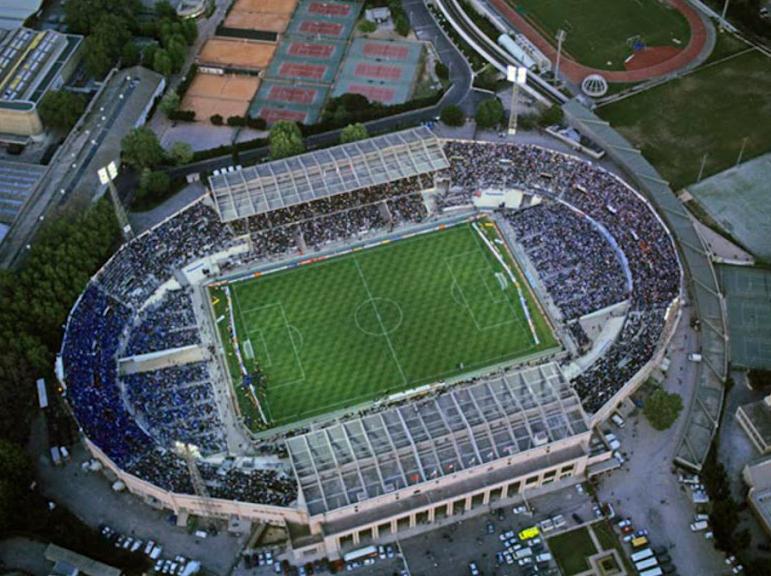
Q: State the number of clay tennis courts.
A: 5